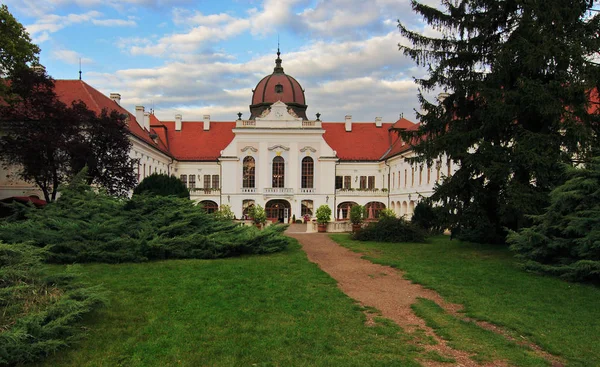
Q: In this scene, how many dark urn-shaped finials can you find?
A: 2